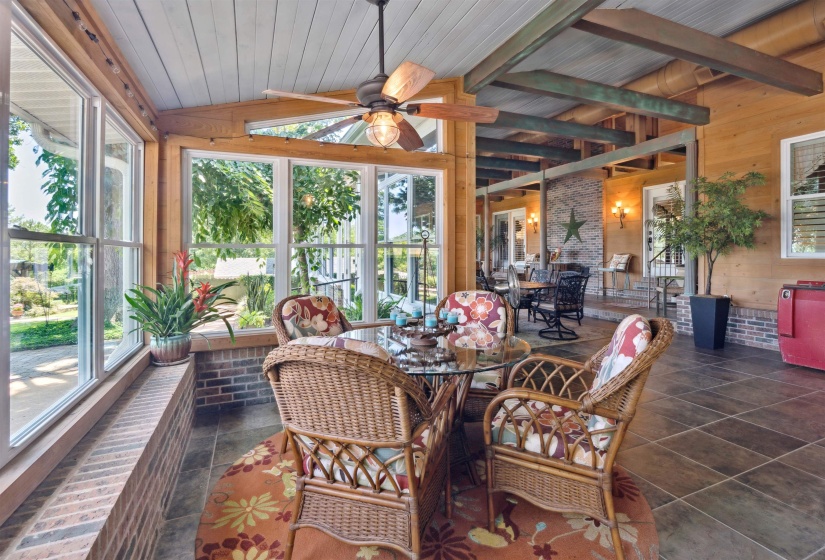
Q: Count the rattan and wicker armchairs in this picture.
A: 4